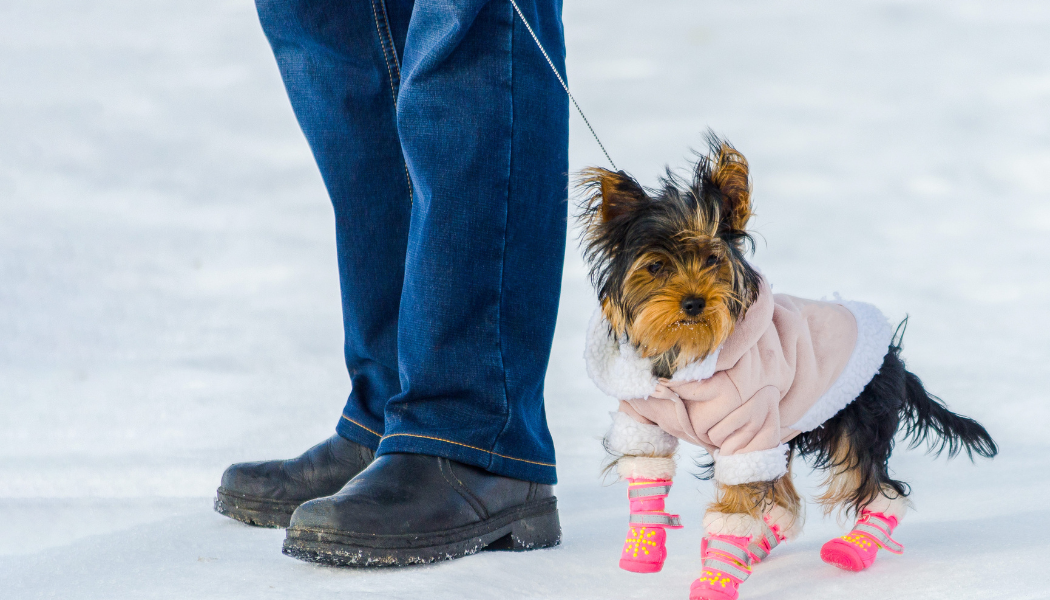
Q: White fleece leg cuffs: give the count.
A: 2